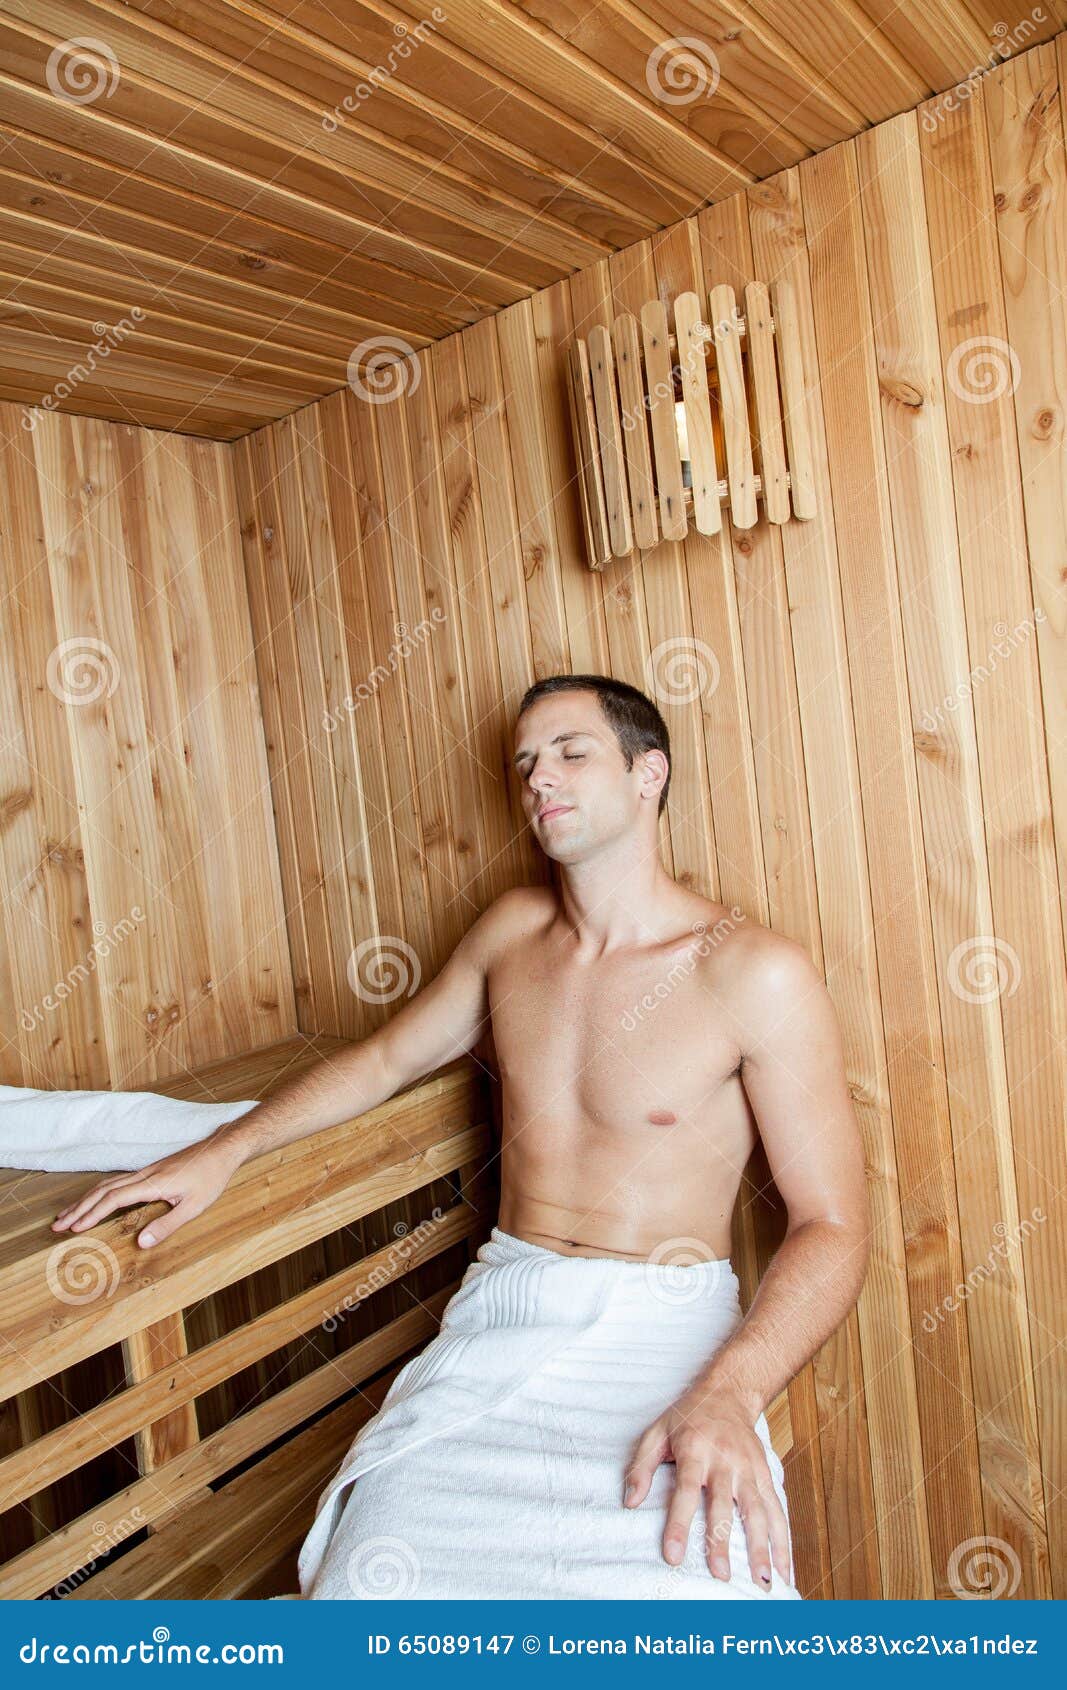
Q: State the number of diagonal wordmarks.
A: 12